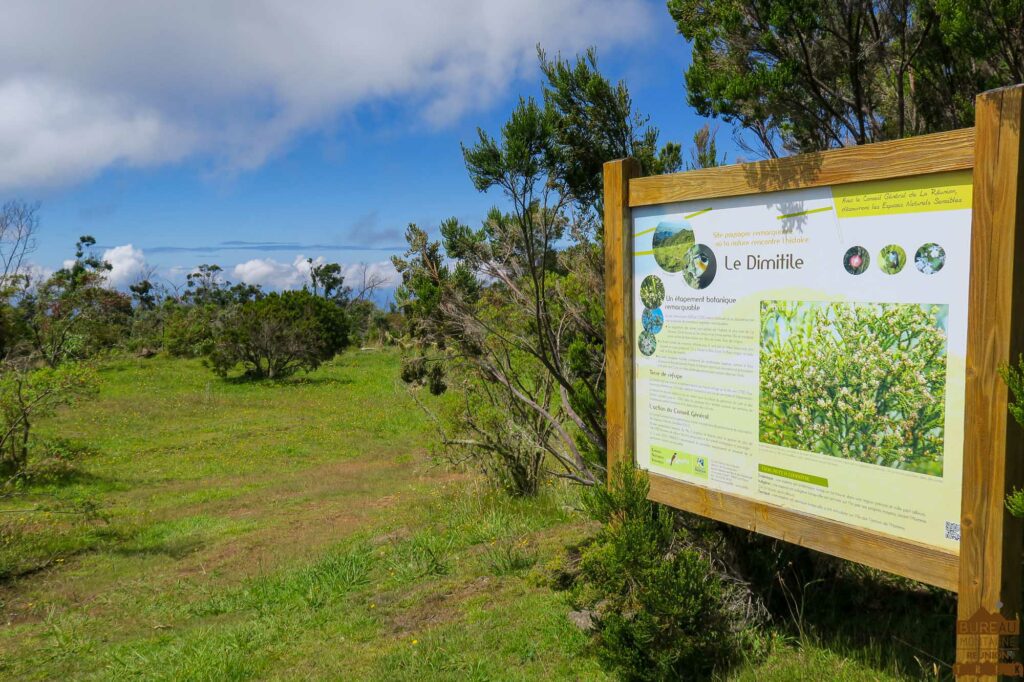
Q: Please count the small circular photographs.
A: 8